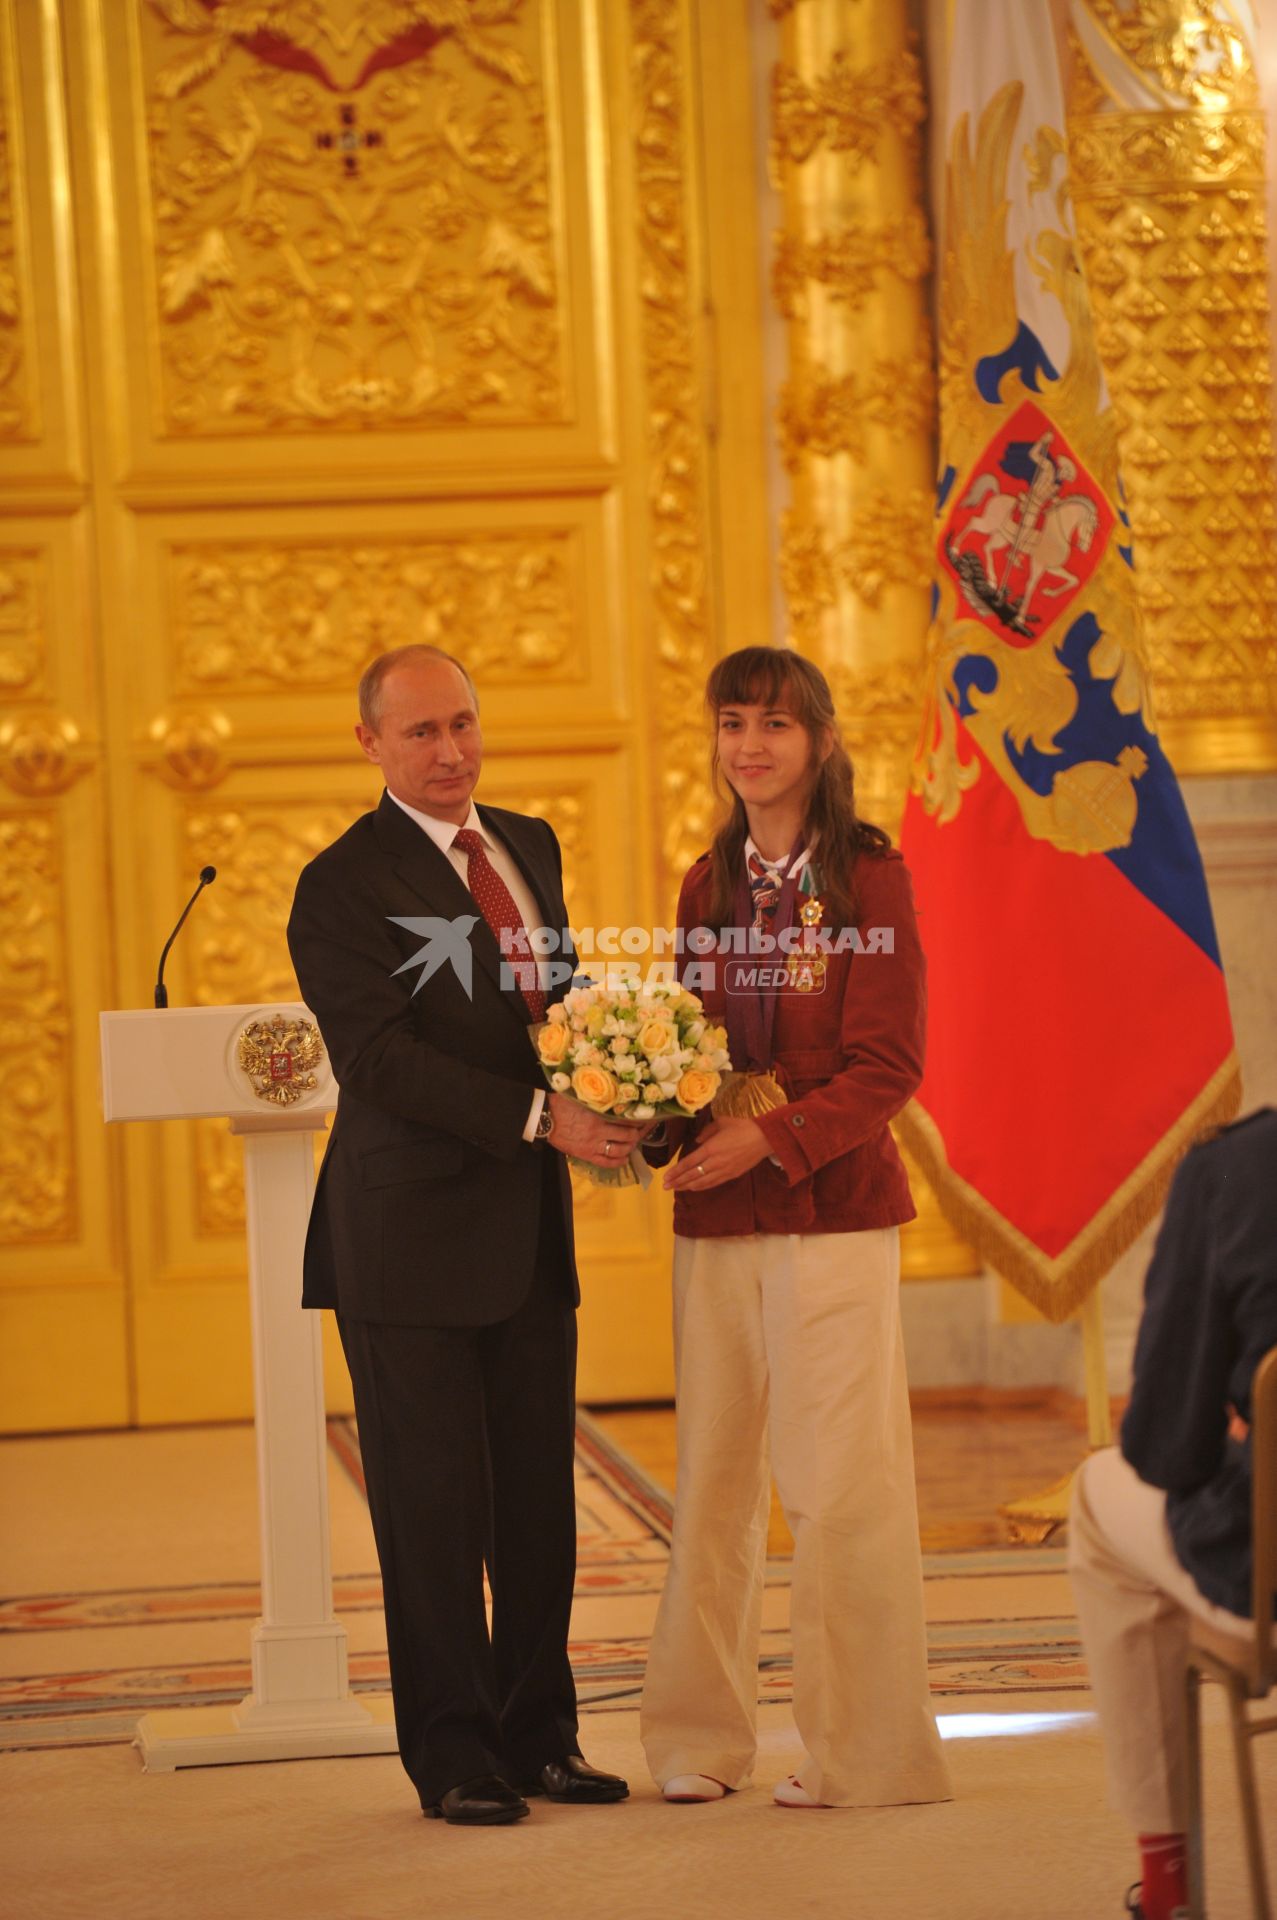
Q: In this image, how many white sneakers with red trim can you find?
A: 2